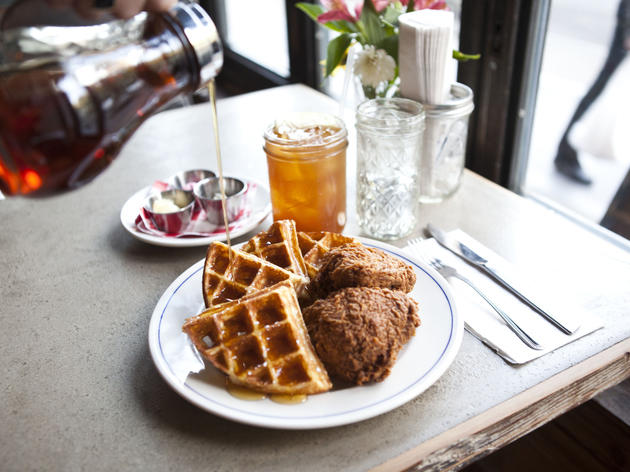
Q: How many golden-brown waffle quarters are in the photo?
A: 4